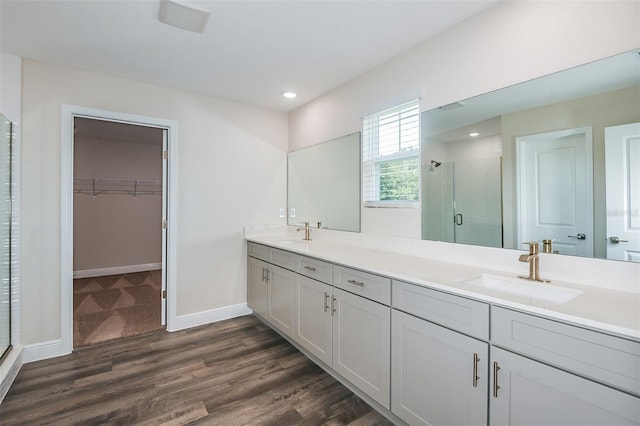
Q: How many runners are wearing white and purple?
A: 0